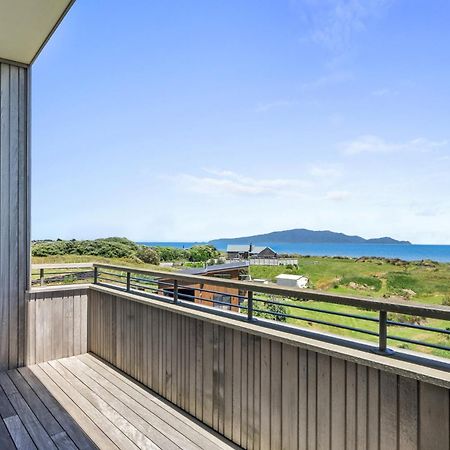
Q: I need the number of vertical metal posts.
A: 6